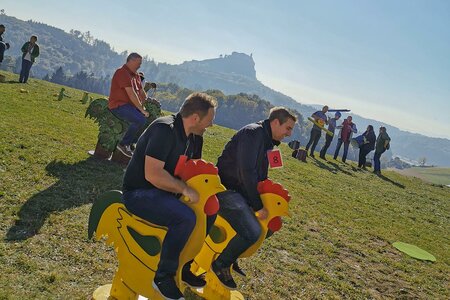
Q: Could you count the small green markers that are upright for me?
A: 2